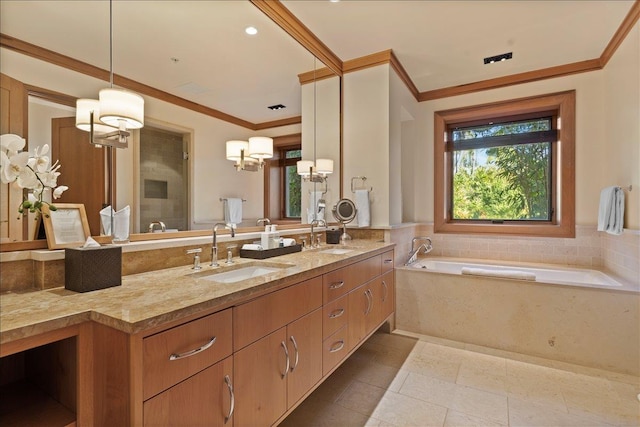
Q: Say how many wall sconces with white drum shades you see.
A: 3